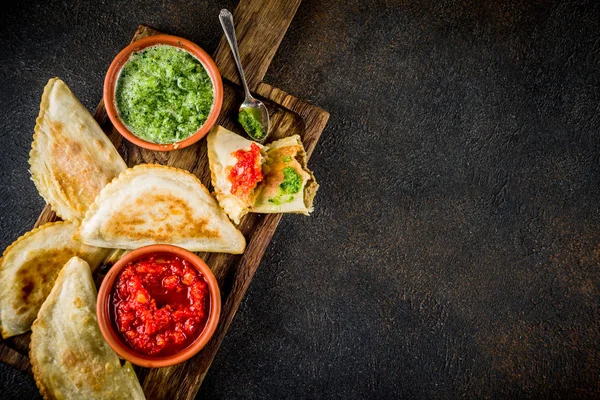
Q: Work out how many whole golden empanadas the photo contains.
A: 4